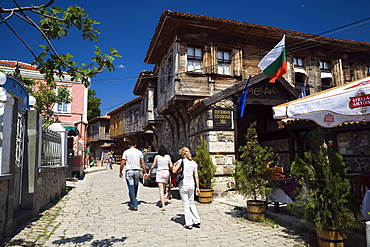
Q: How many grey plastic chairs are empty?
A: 0